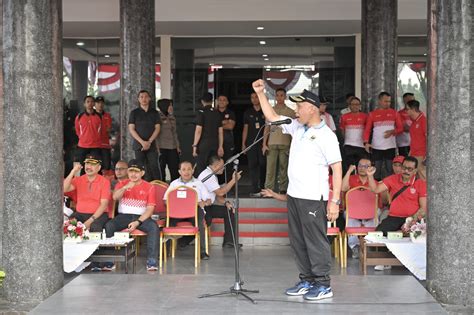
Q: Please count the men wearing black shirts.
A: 4